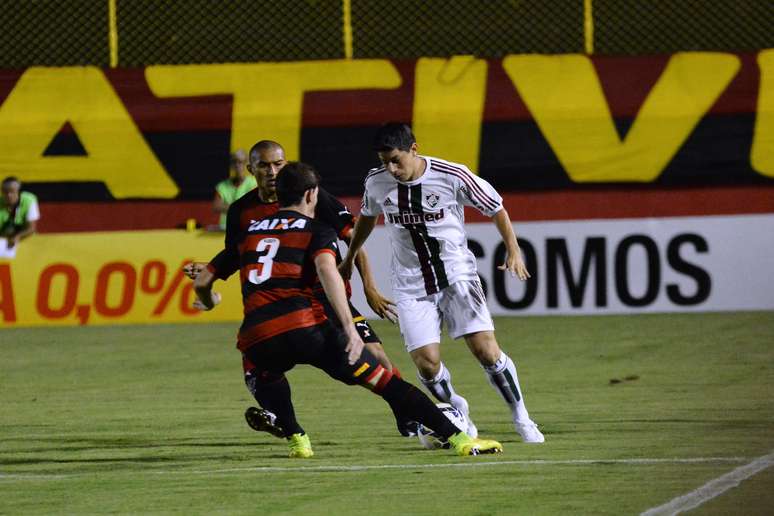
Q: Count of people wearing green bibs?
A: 2